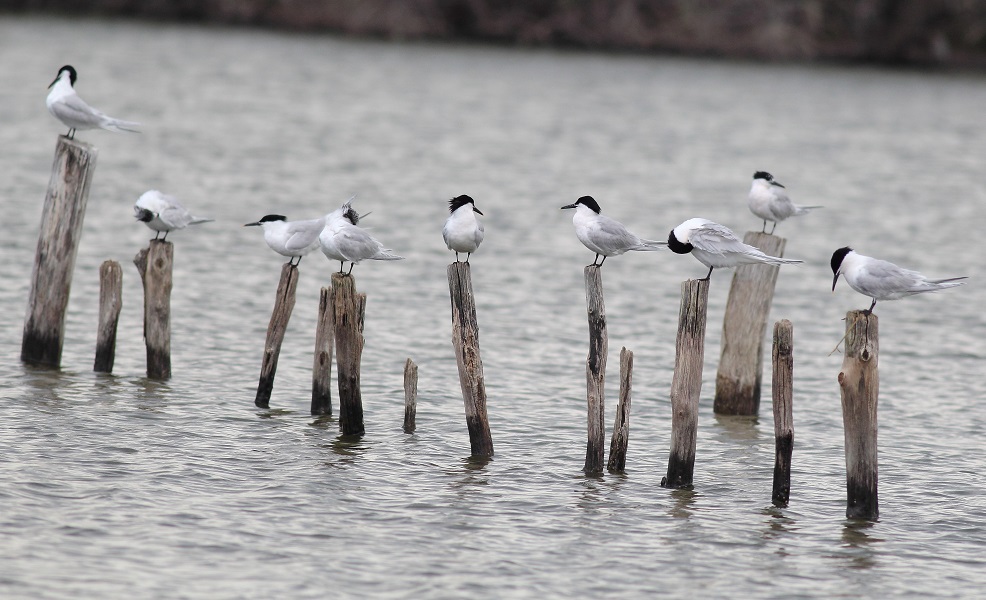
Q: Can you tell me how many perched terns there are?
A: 9